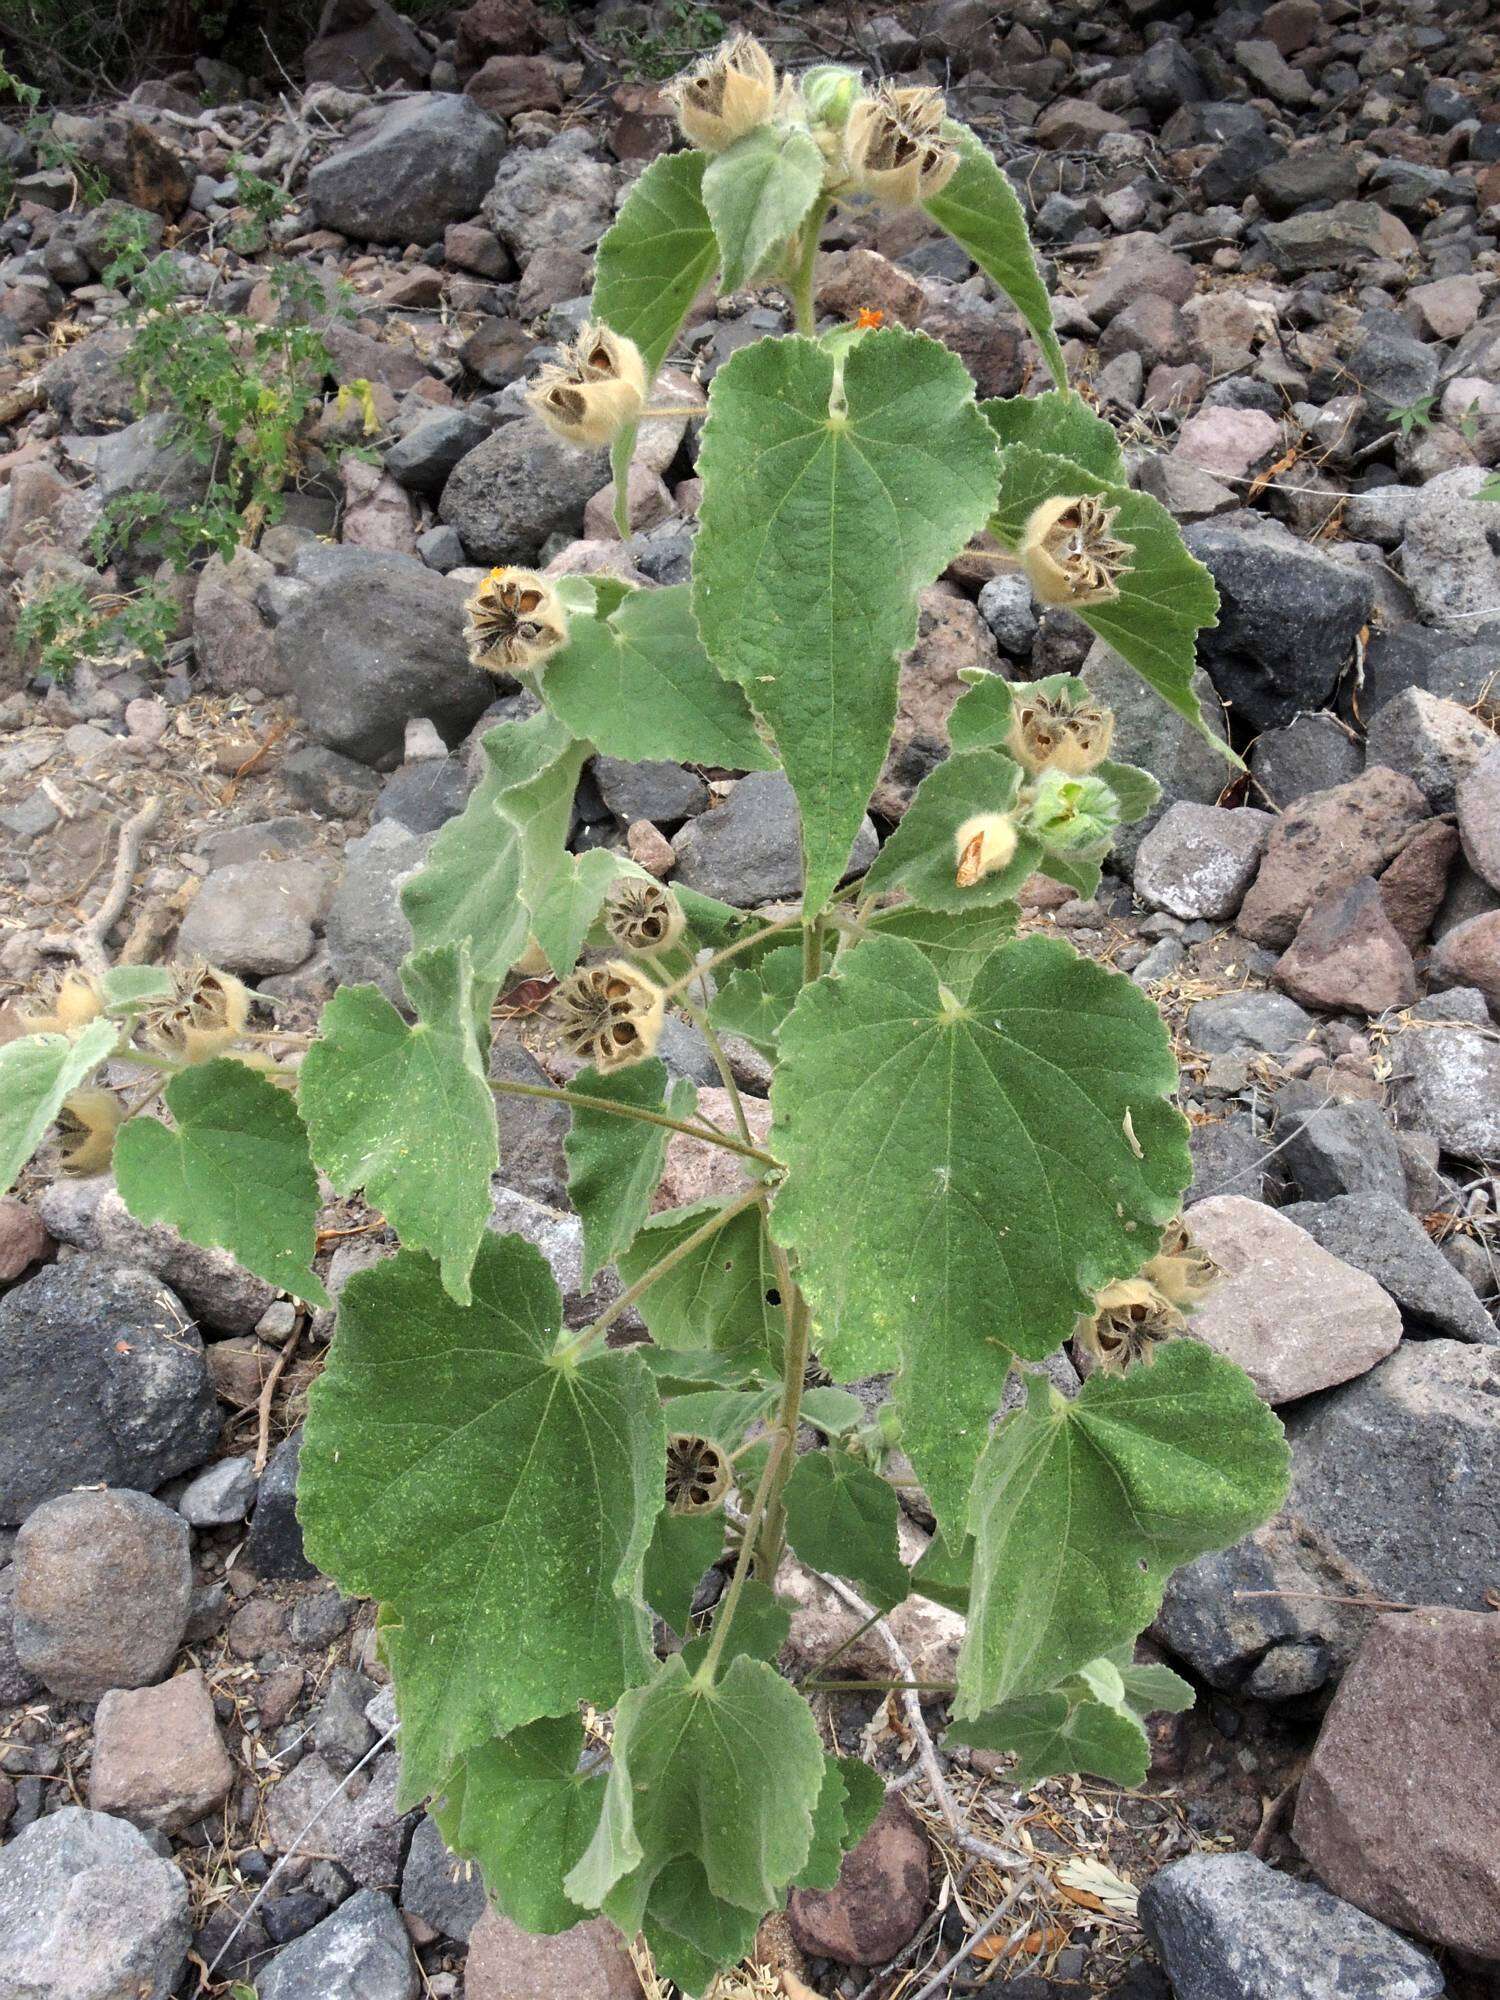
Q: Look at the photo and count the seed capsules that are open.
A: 14